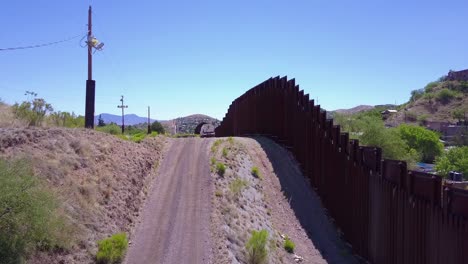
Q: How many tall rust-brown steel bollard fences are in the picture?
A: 1